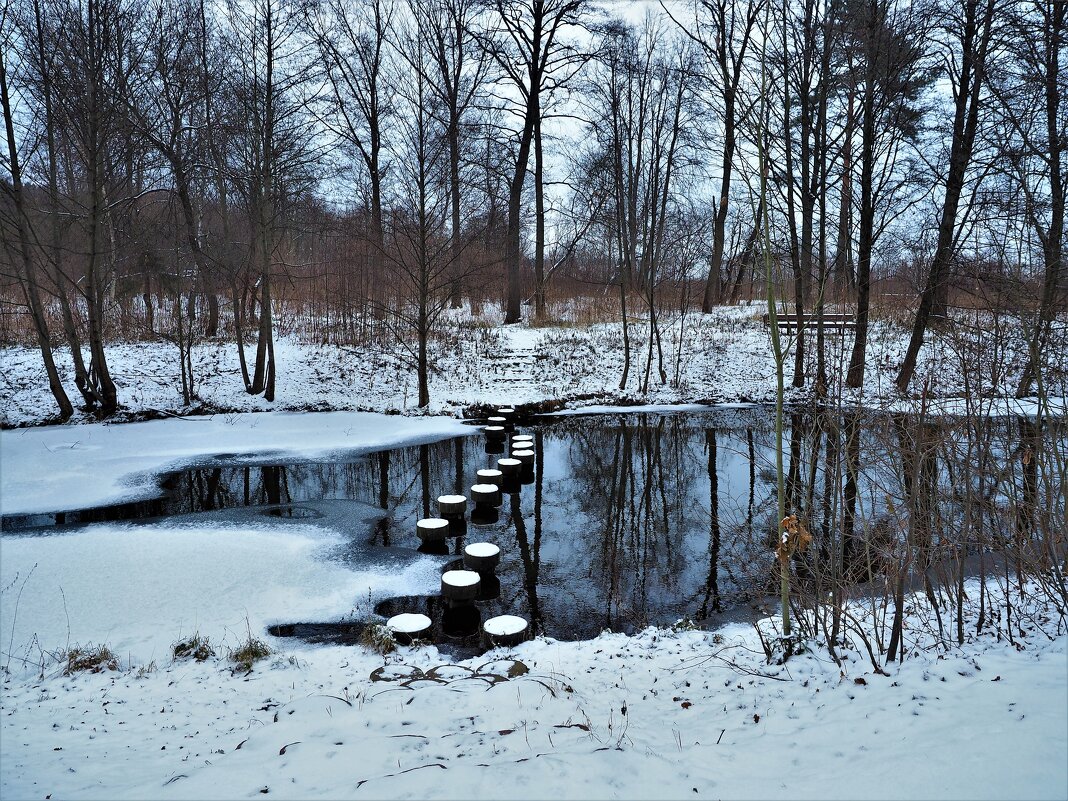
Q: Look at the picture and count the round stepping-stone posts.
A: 15